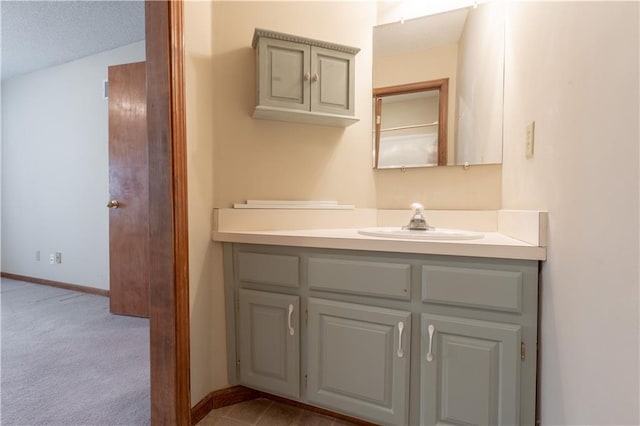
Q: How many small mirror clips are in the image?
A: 4